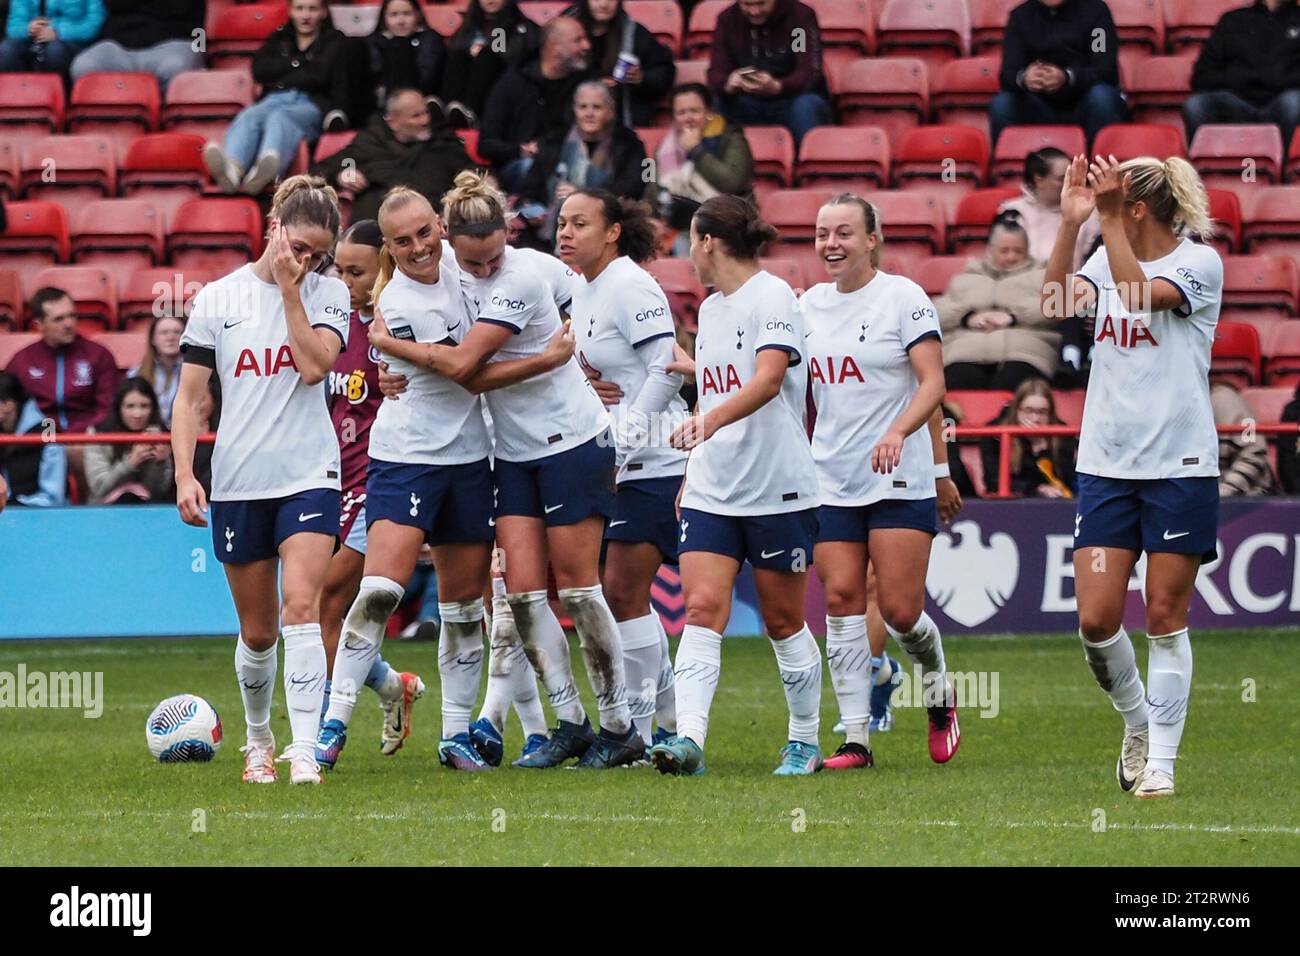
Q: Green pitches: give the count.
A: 1